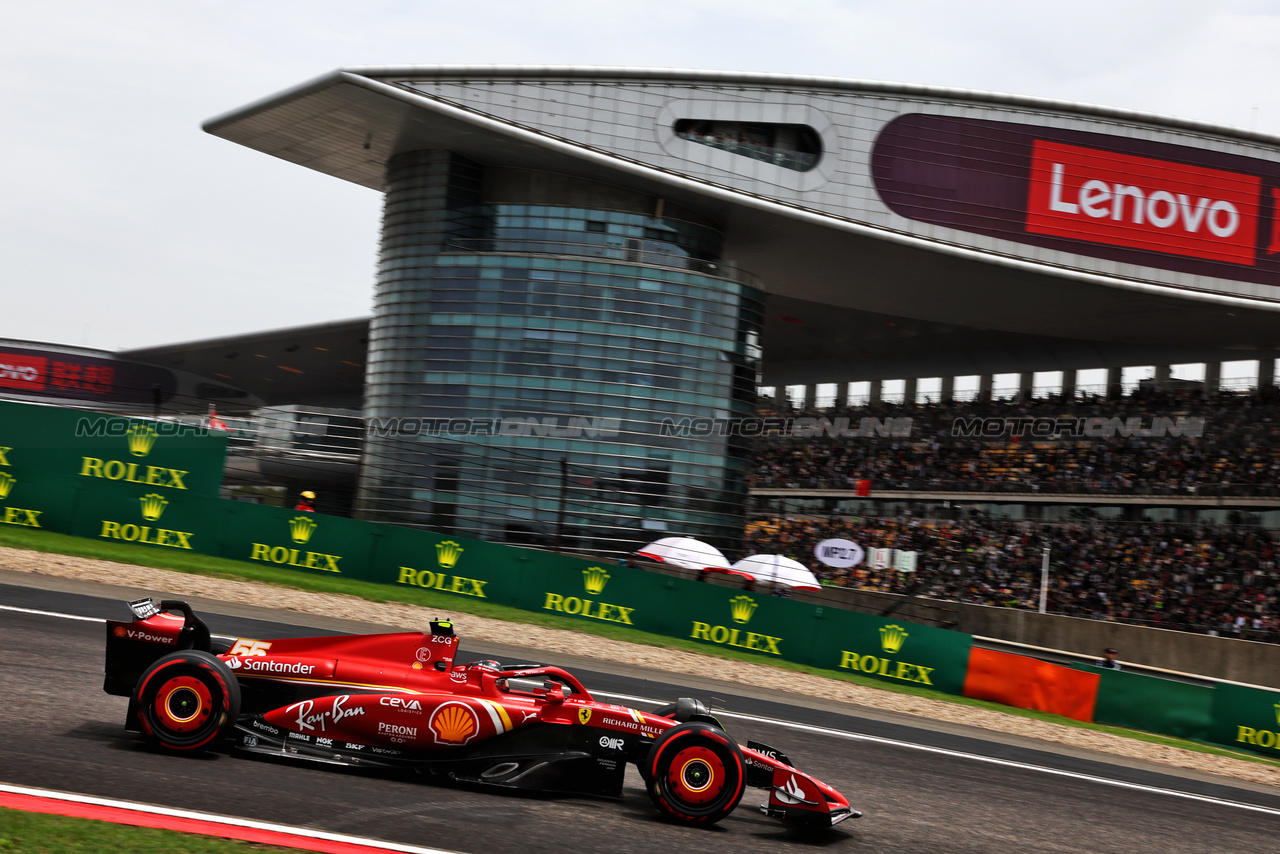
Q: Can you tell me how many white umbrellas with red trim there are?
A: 2